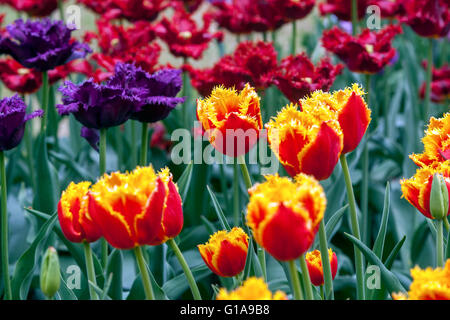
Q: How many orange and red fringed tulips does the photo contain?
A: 13